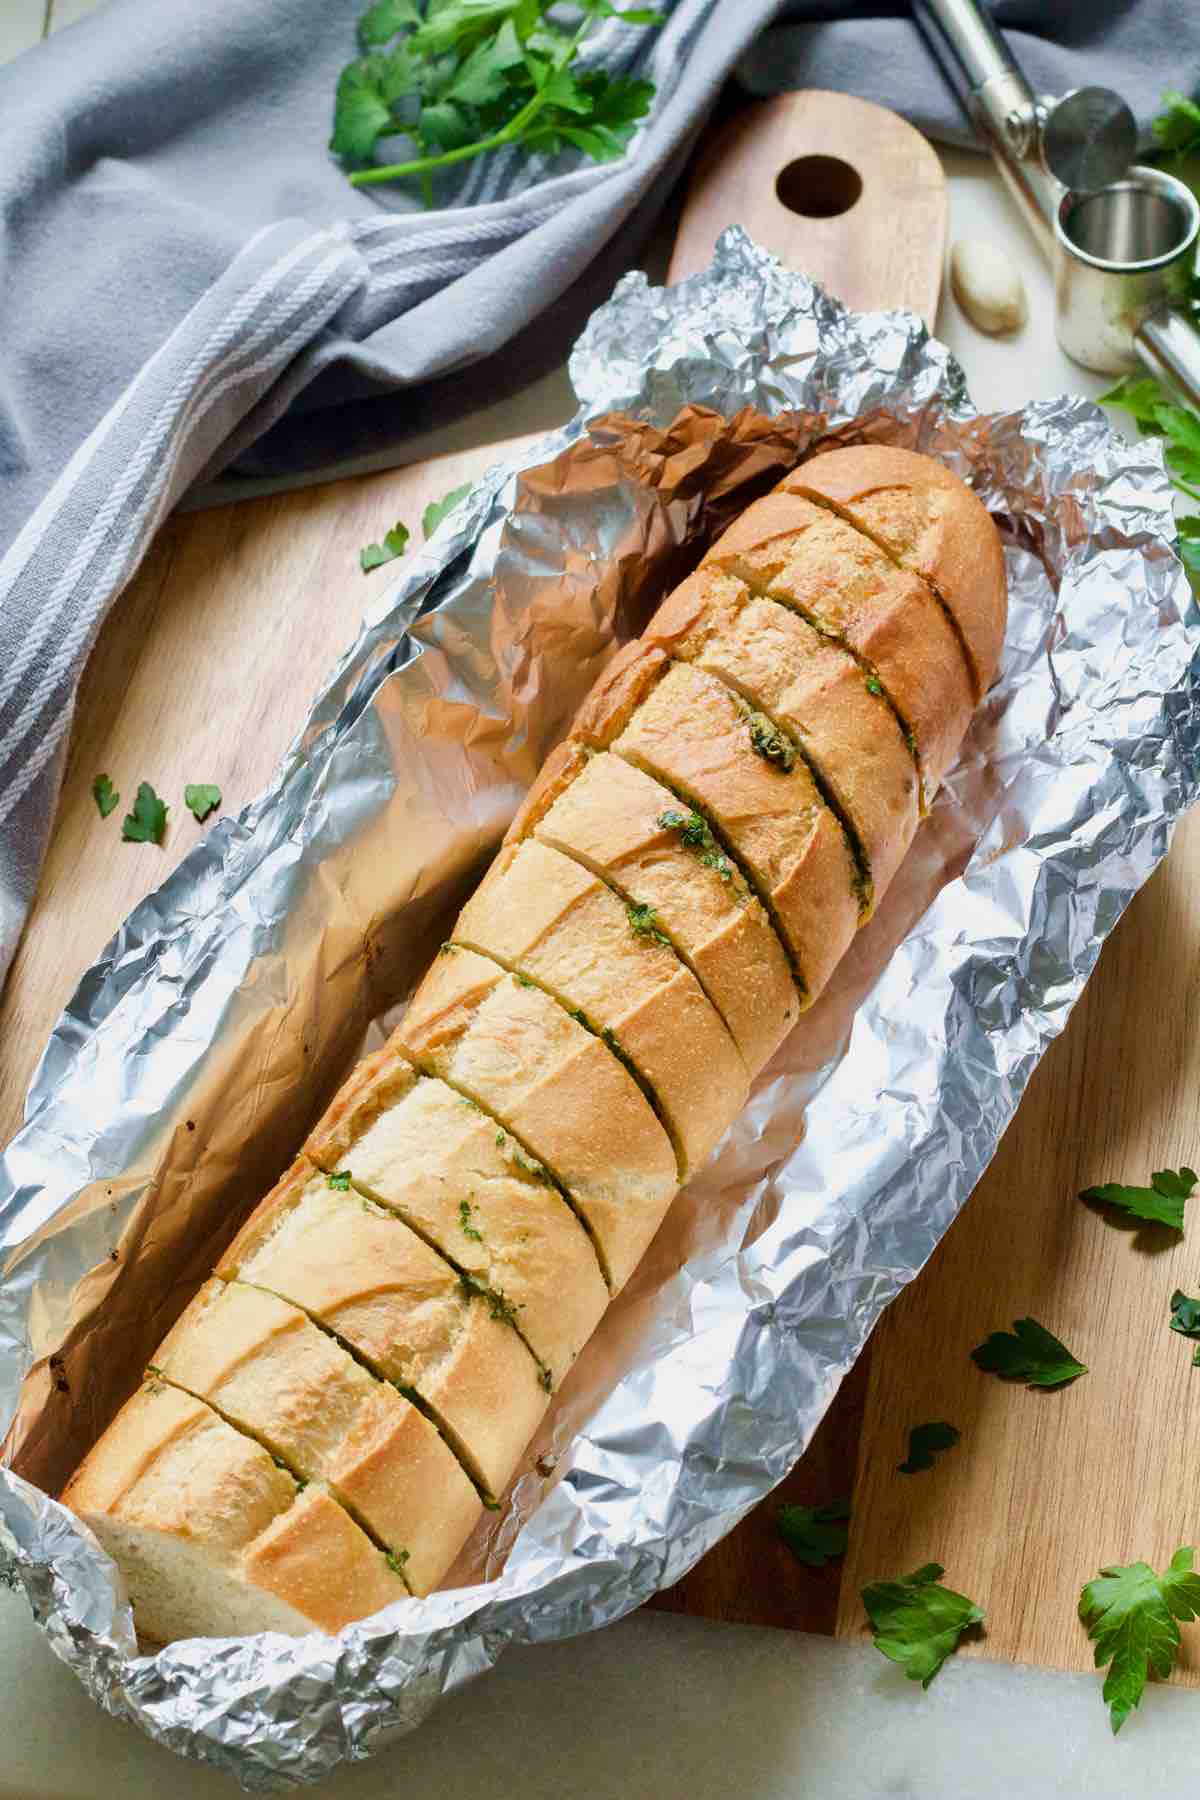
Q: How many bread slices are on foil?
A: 11